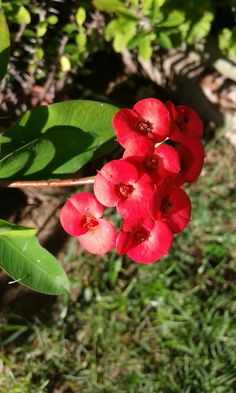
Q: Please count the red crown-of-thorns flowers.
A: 8